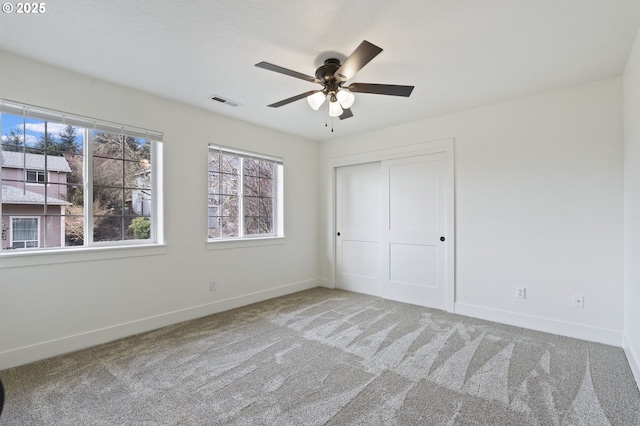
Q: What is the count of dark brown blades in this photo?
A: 5